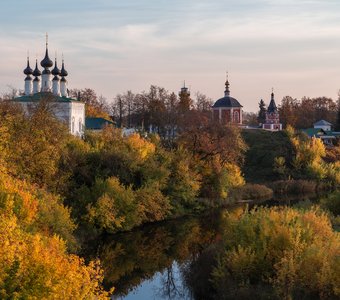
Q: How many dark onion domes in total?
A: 5